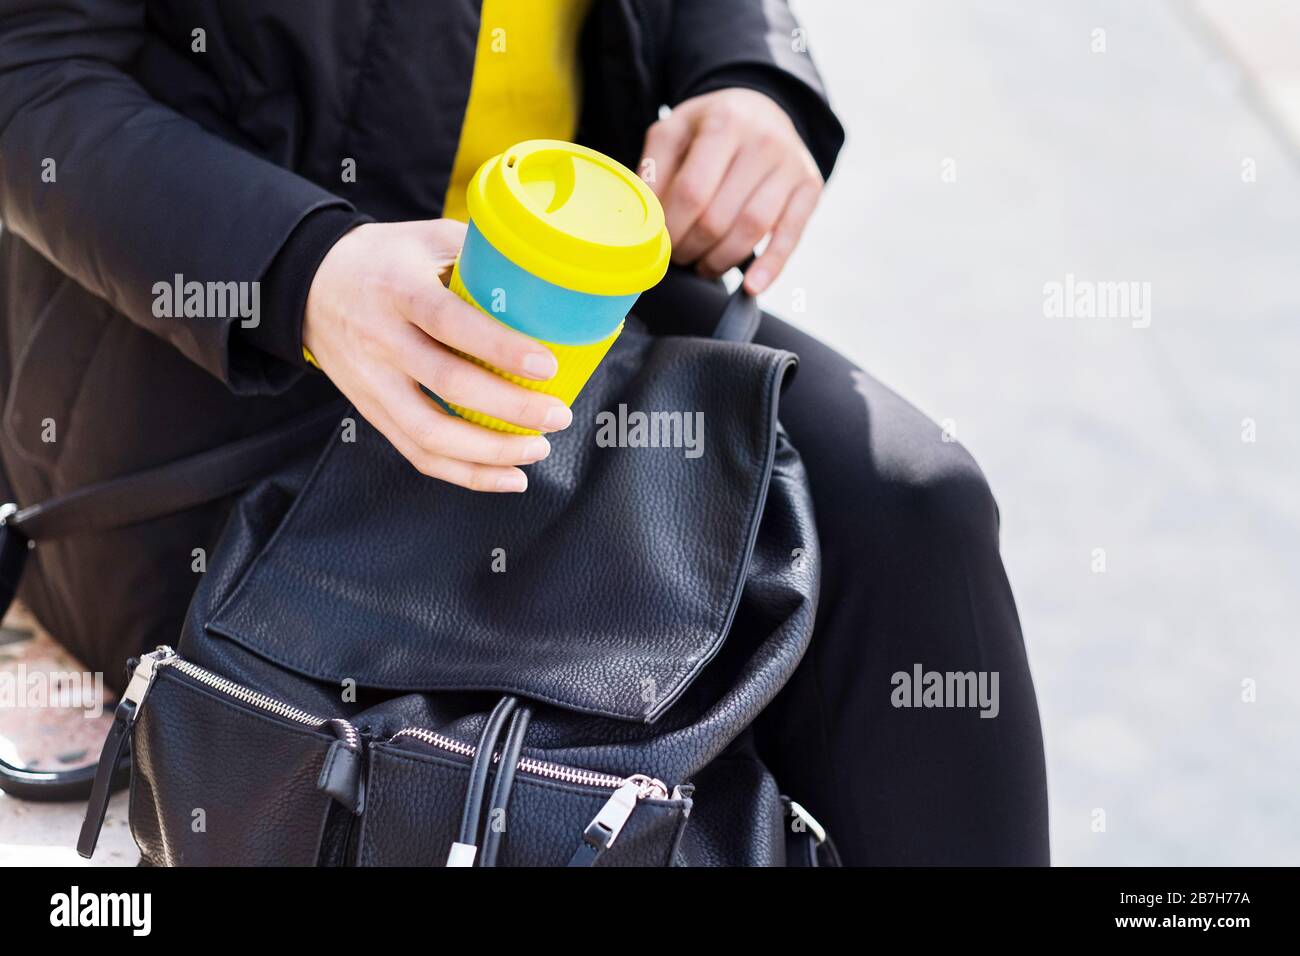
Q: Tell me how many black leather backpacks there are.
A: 1